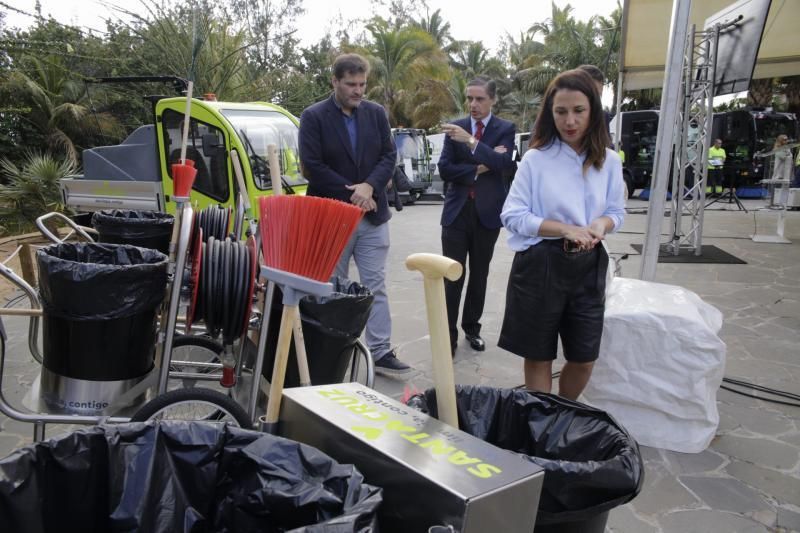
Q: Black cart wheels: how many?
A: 2